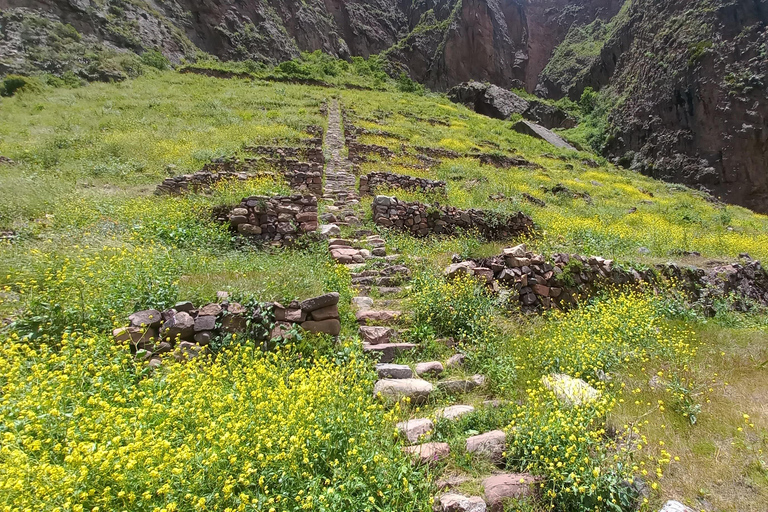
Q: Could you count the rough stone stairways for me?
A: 1